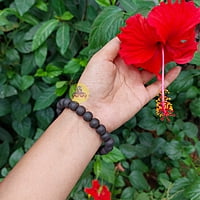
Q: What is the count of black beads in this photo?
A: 13